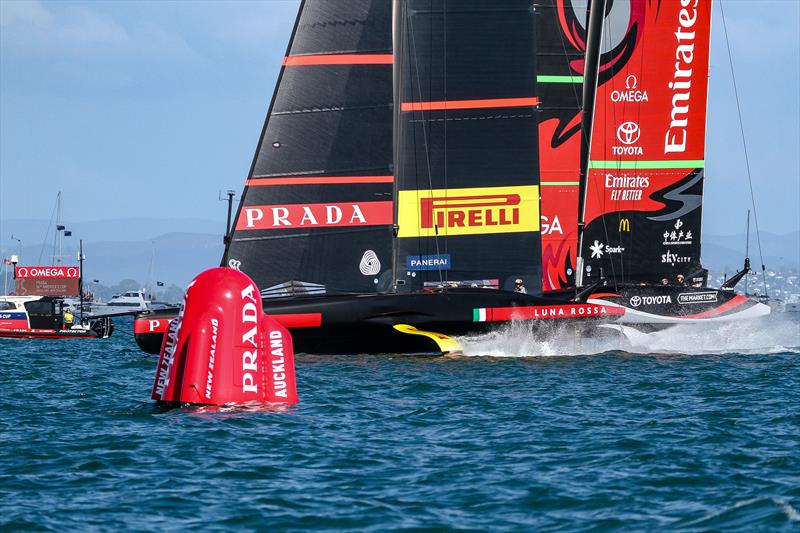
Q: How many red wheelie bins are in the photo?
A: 0